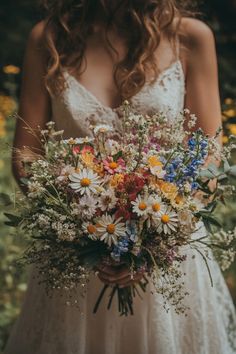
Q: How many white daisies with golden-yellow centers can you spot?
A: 6